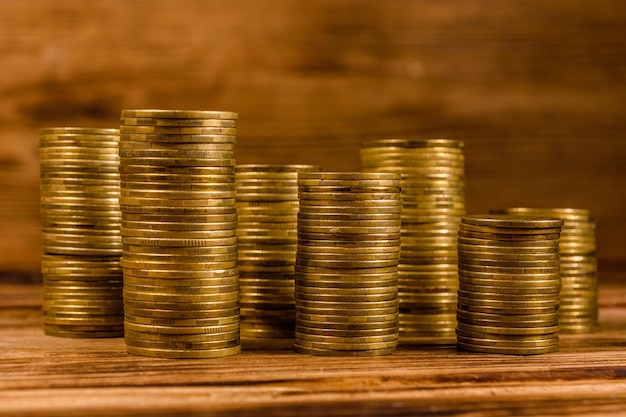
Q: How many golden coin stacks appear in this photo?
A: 7